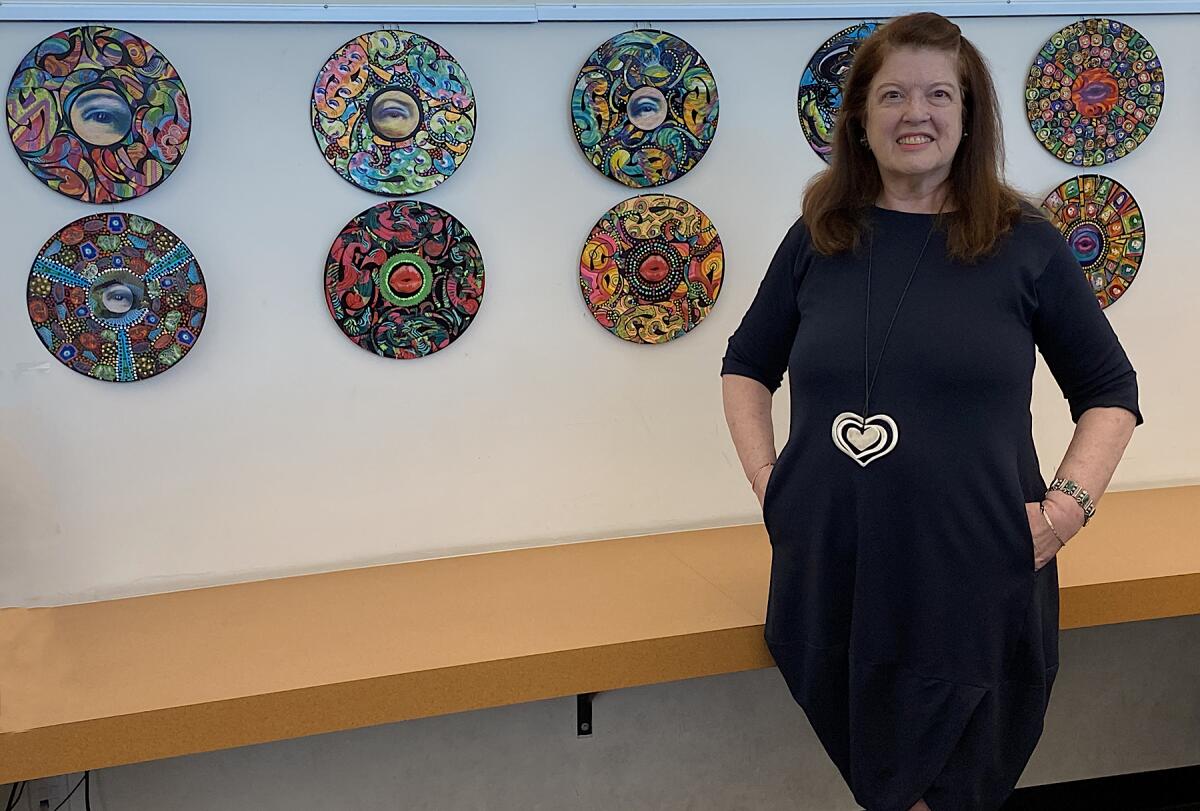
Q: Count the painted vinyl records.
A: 9